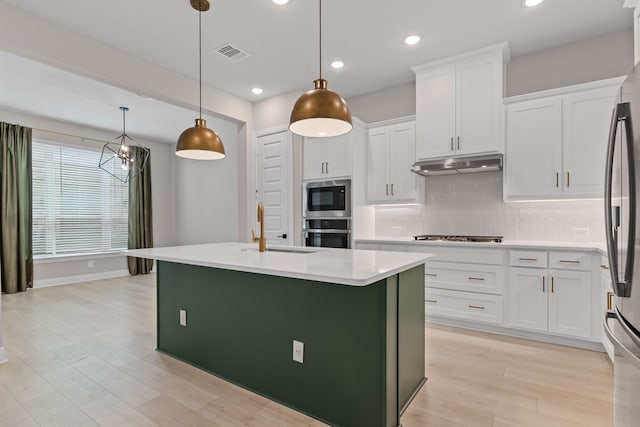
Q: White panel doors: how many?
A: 1